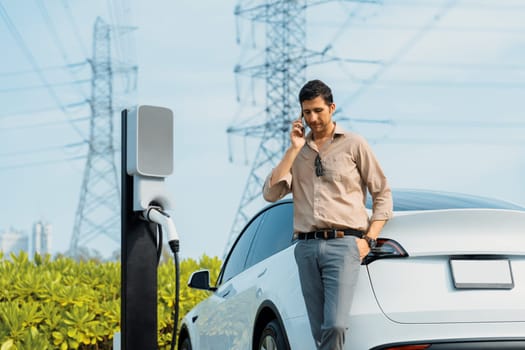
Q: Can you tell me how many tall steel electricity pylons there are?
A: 2